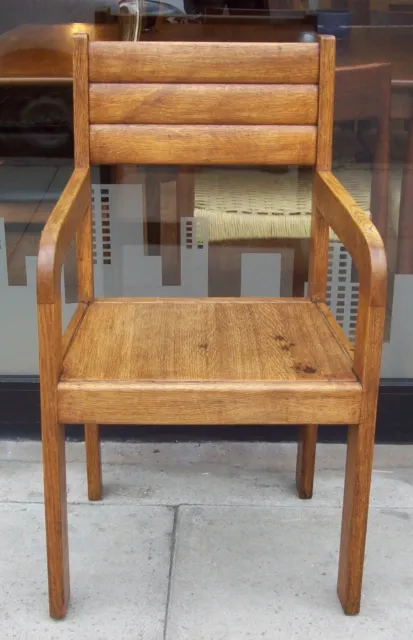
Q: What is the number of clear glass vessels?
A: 0